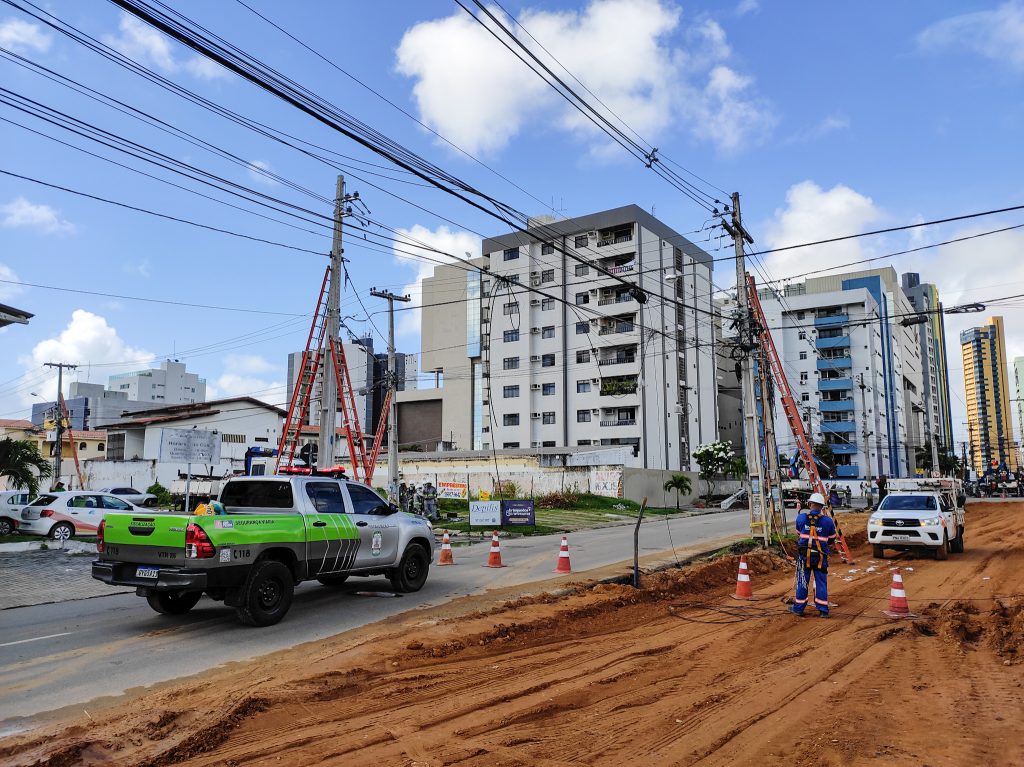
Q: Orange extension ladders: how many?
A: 5